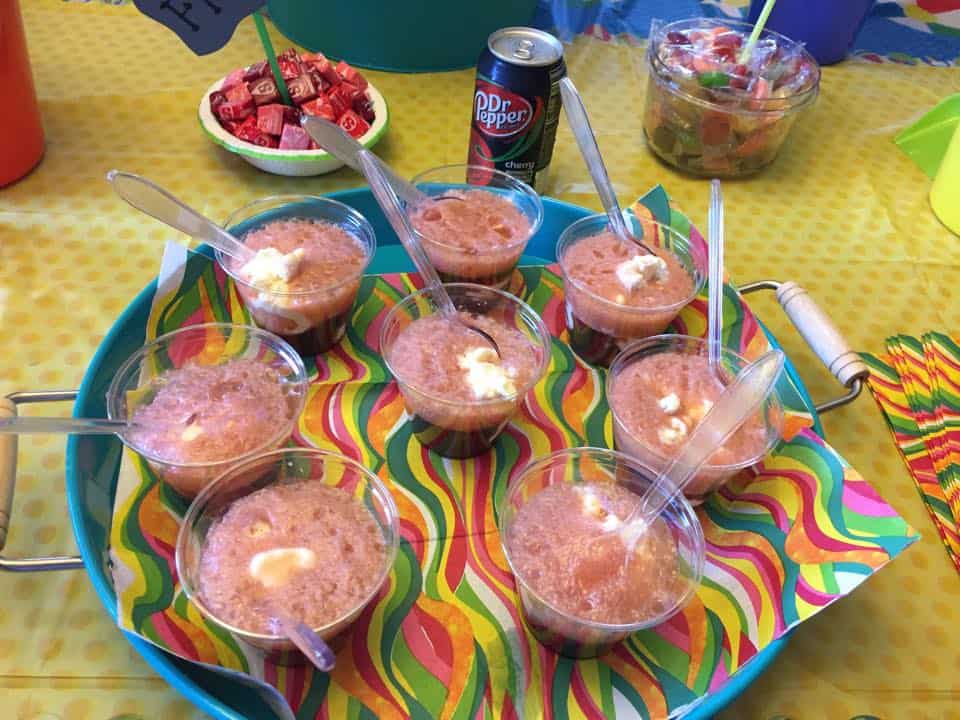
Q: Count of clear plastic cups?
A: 8